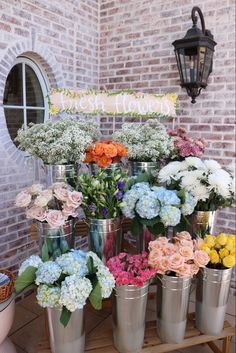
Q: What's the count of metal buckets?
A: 11